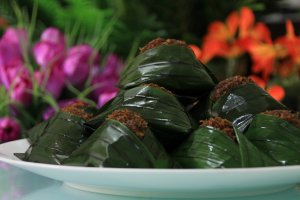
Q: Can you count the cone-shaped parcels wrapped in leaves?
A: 7